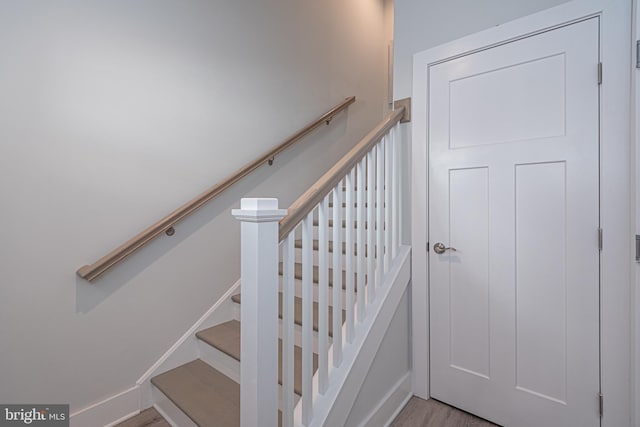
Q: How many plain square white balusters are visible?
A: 10